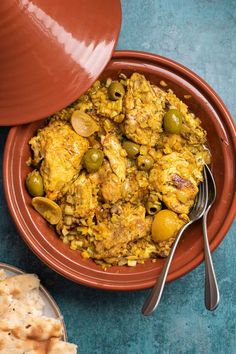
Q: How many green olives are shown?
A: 7